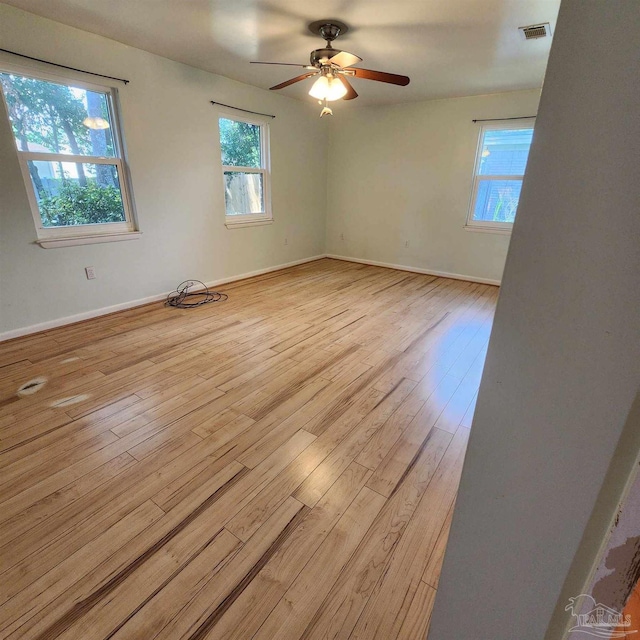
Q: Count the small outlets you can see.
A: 4